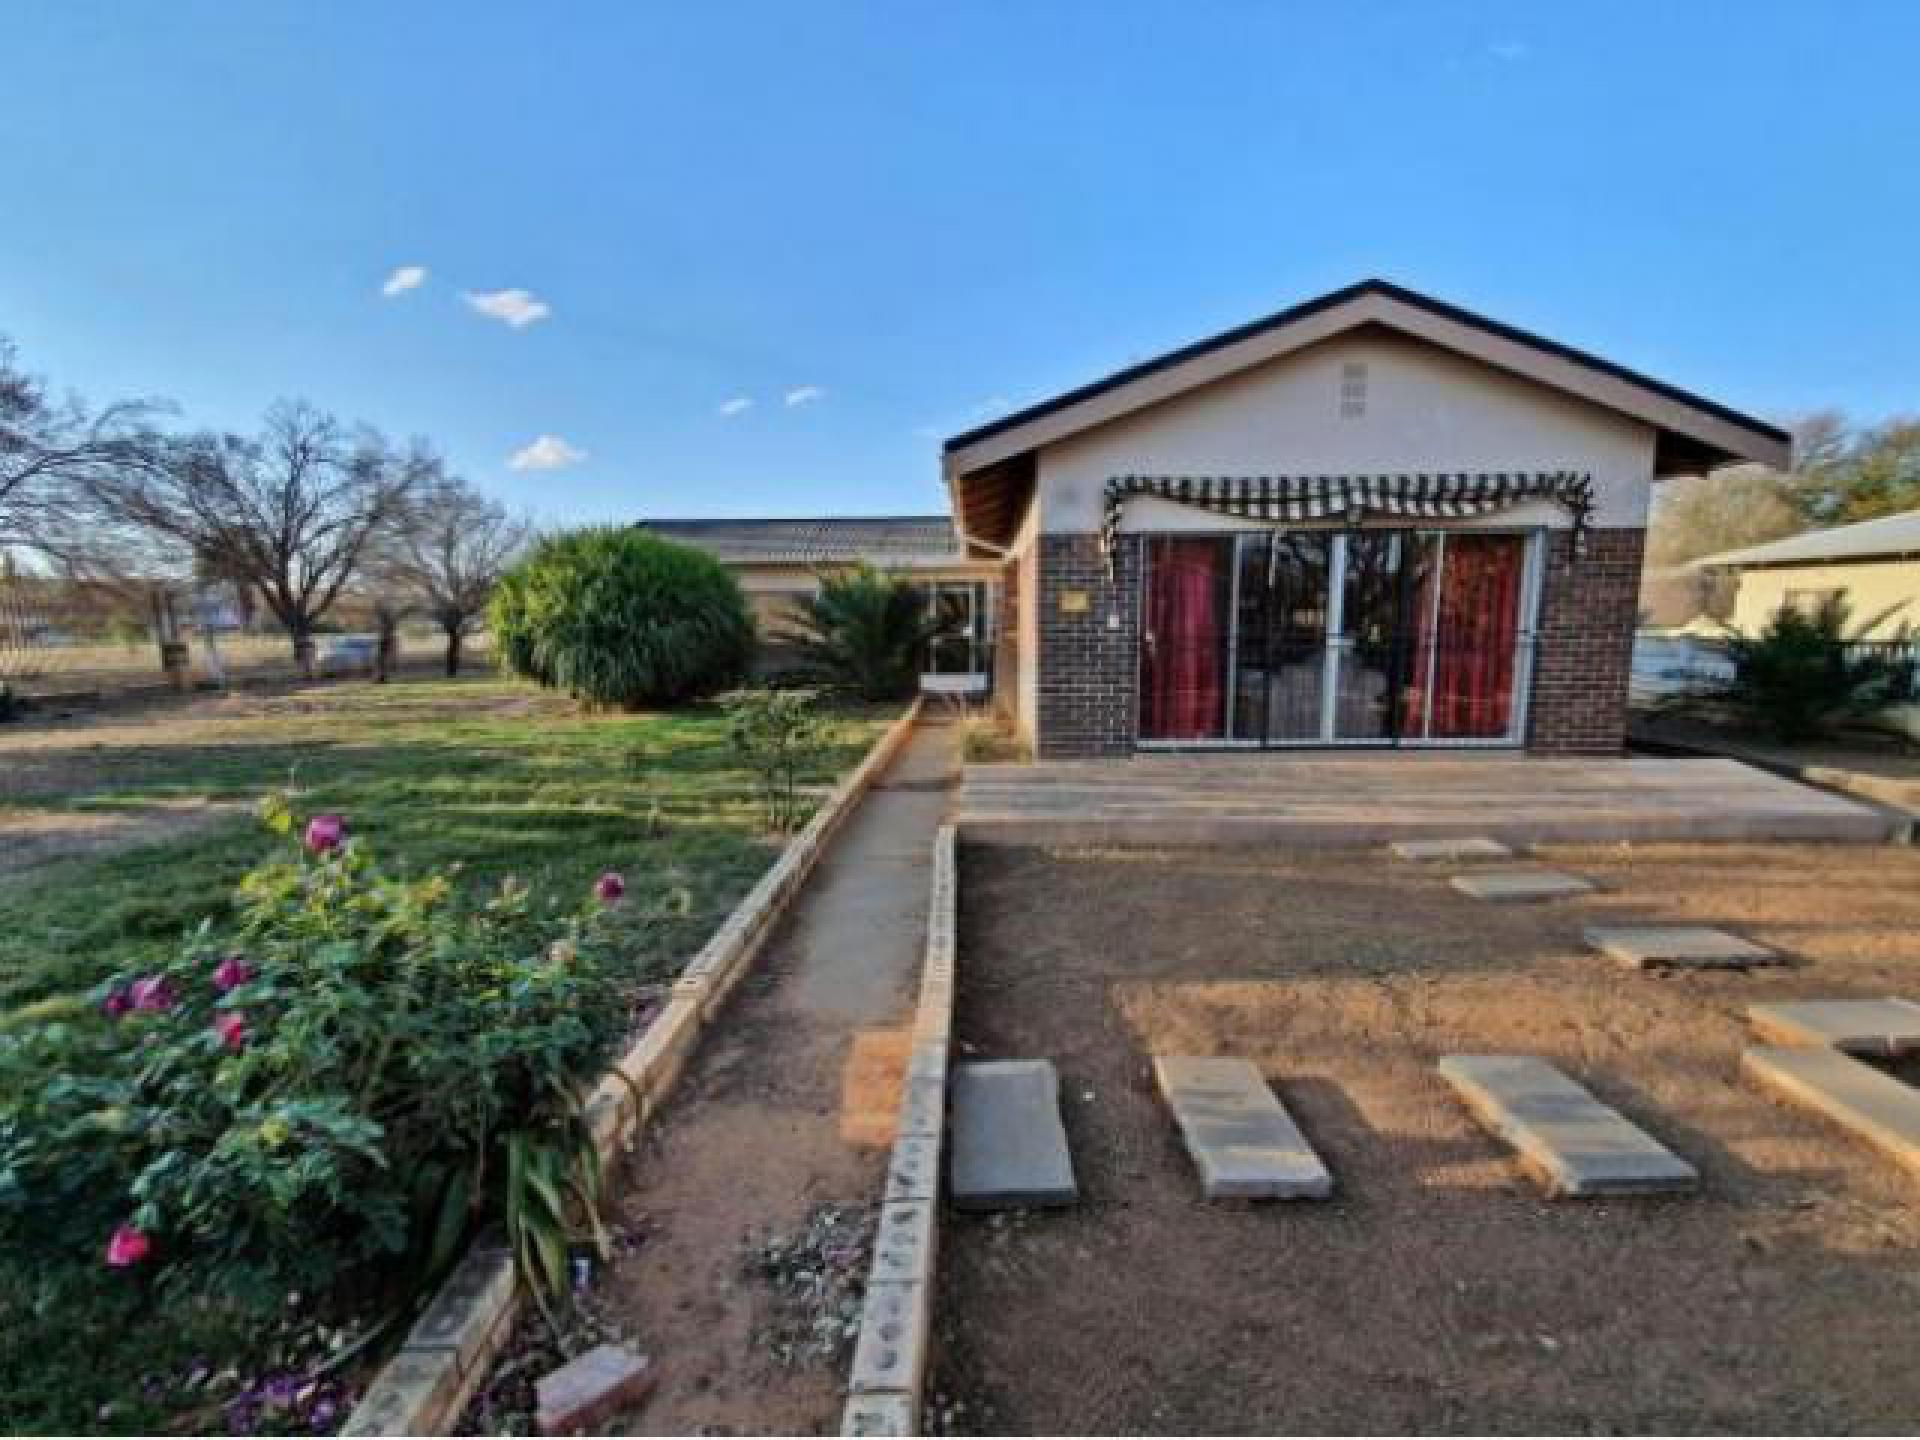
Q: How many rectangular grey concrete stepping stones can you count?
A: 8